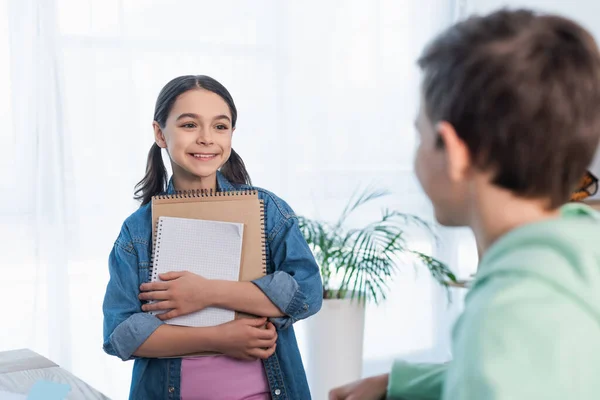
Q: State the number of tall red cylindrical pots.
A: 0